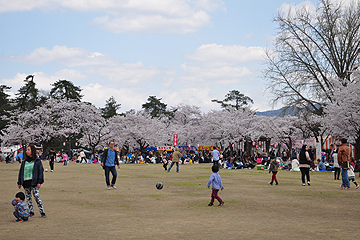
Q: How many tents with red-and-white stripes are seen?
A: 1